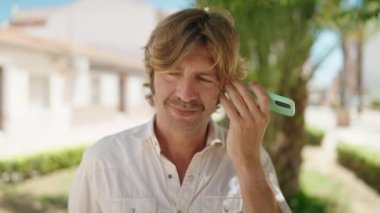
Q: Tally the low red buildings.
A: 0